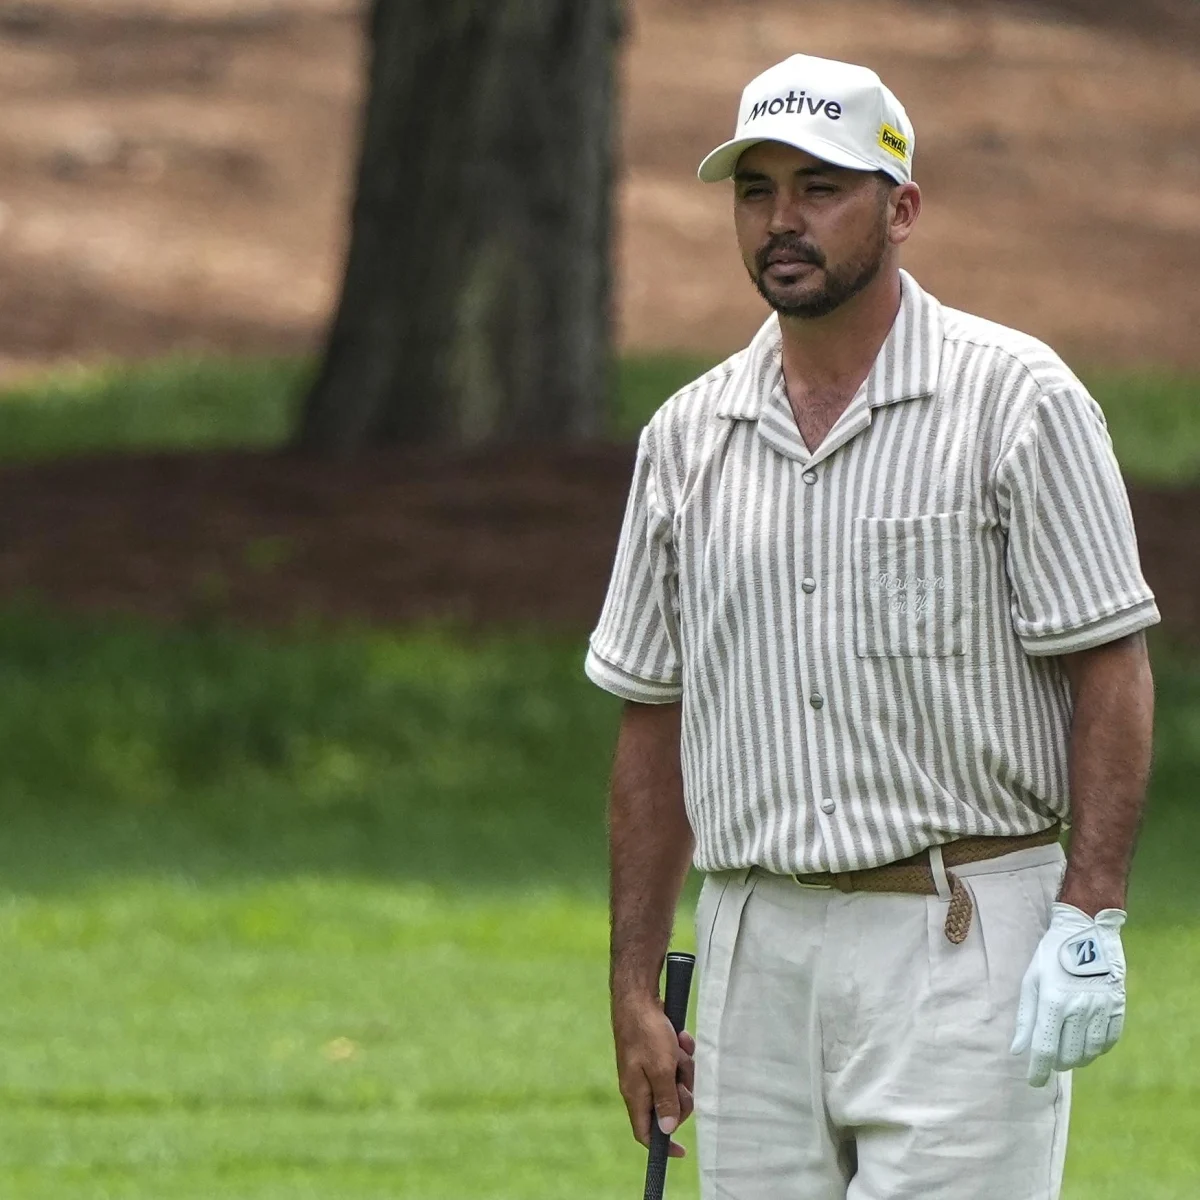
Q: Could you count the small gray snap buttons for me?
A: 4